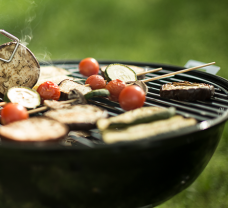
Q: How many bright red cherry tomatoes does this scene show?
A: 6